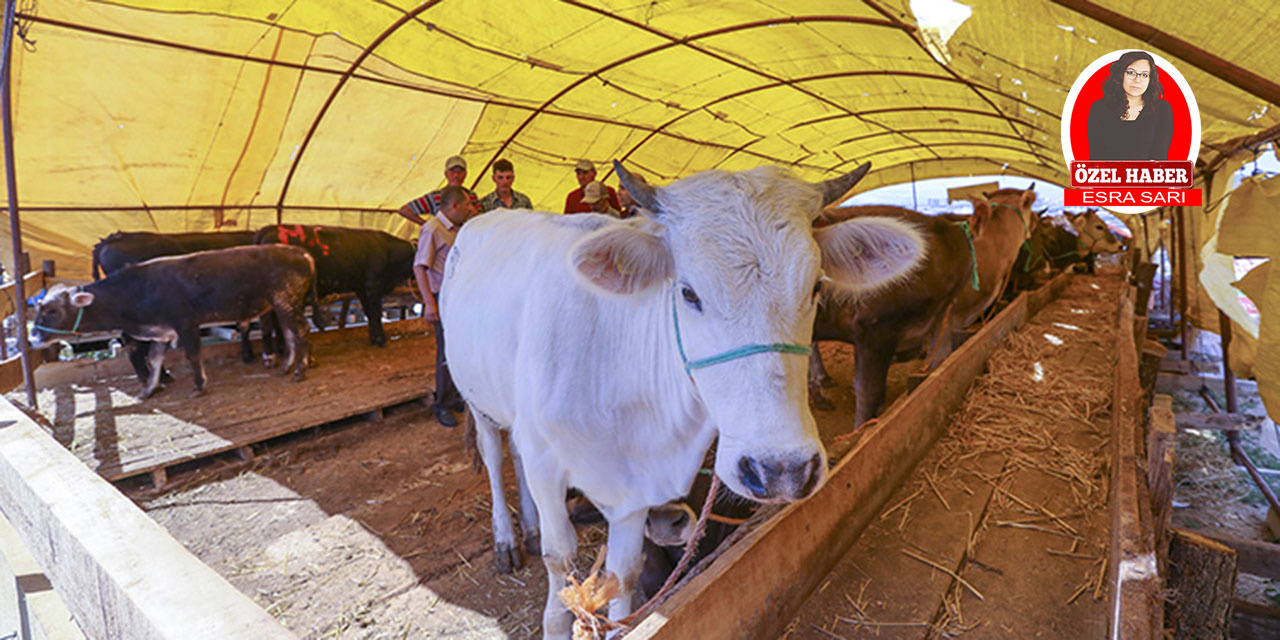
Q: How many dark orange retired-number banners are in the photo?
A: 0